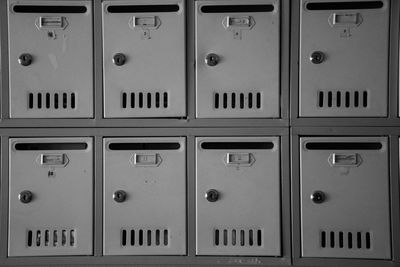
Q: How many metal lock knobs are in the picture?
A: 8